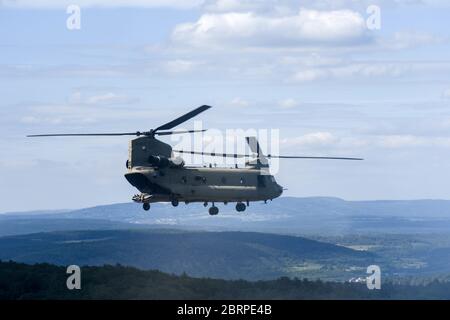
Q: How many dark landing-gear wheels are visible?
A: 4